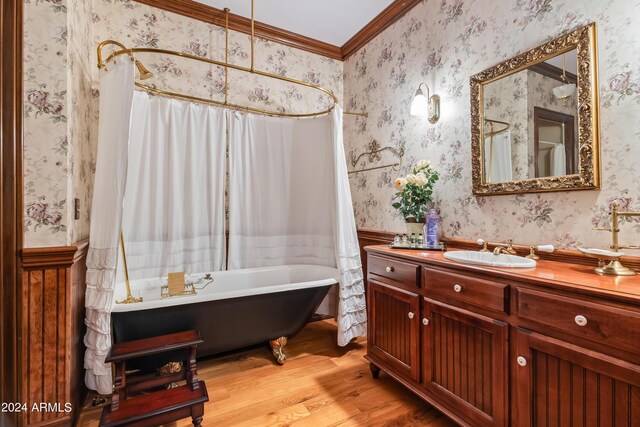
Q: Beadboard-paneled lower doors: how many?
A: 3